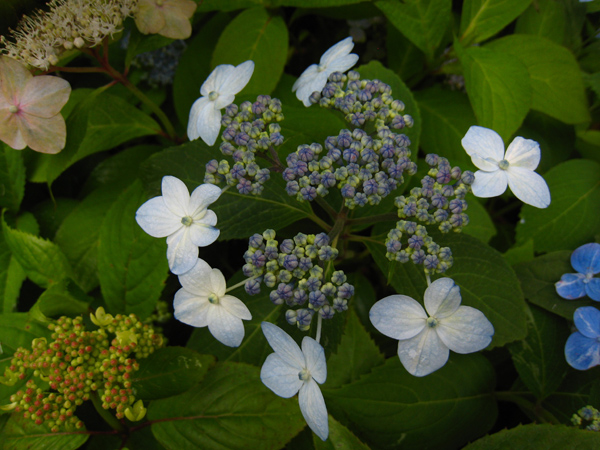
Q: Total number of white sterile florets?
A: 7